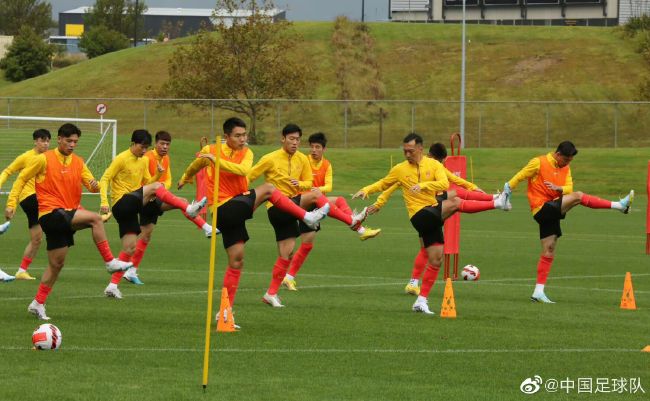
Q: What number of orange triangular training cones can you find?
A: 3